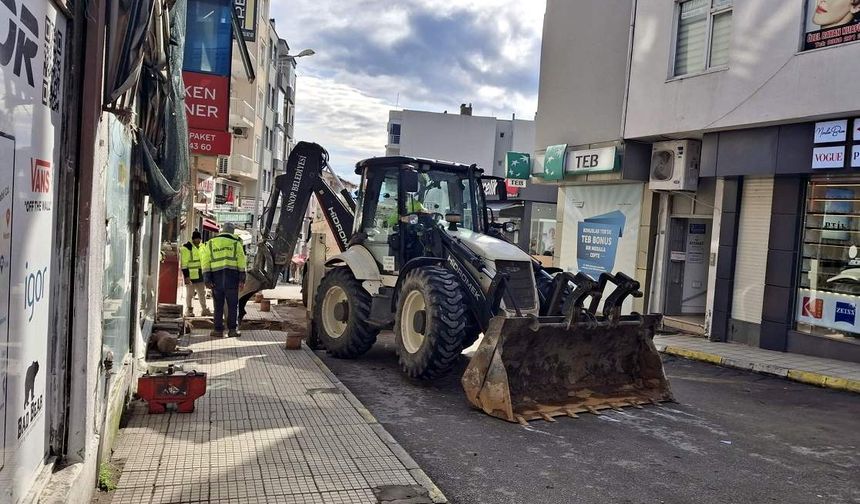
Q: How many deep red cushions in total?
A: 0